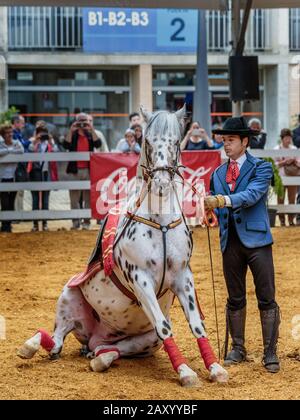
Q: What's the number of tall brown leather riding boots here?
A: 2